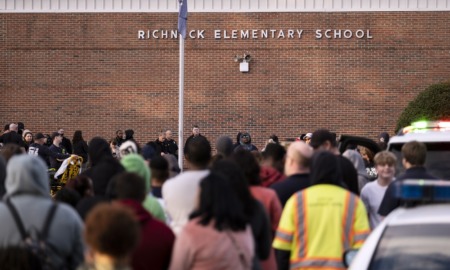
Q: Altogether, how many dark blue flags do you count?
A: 1